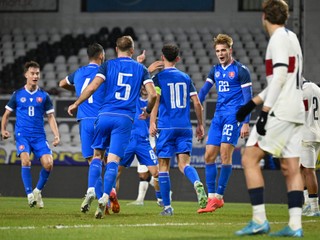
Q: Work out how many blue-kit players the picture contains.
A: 6